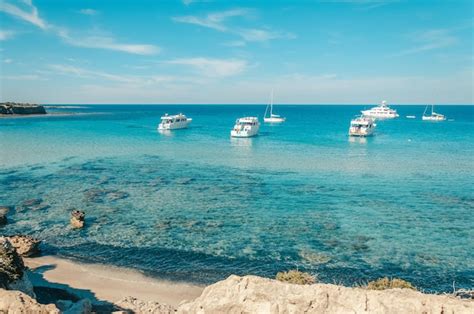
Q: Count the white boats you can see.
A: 6